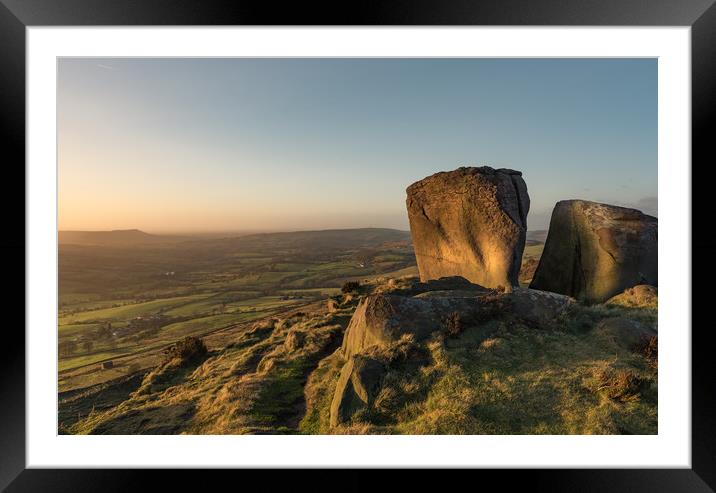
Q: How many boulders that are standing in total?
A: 2